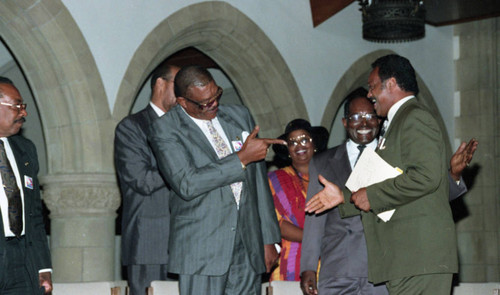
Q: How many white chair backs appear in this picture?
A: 4